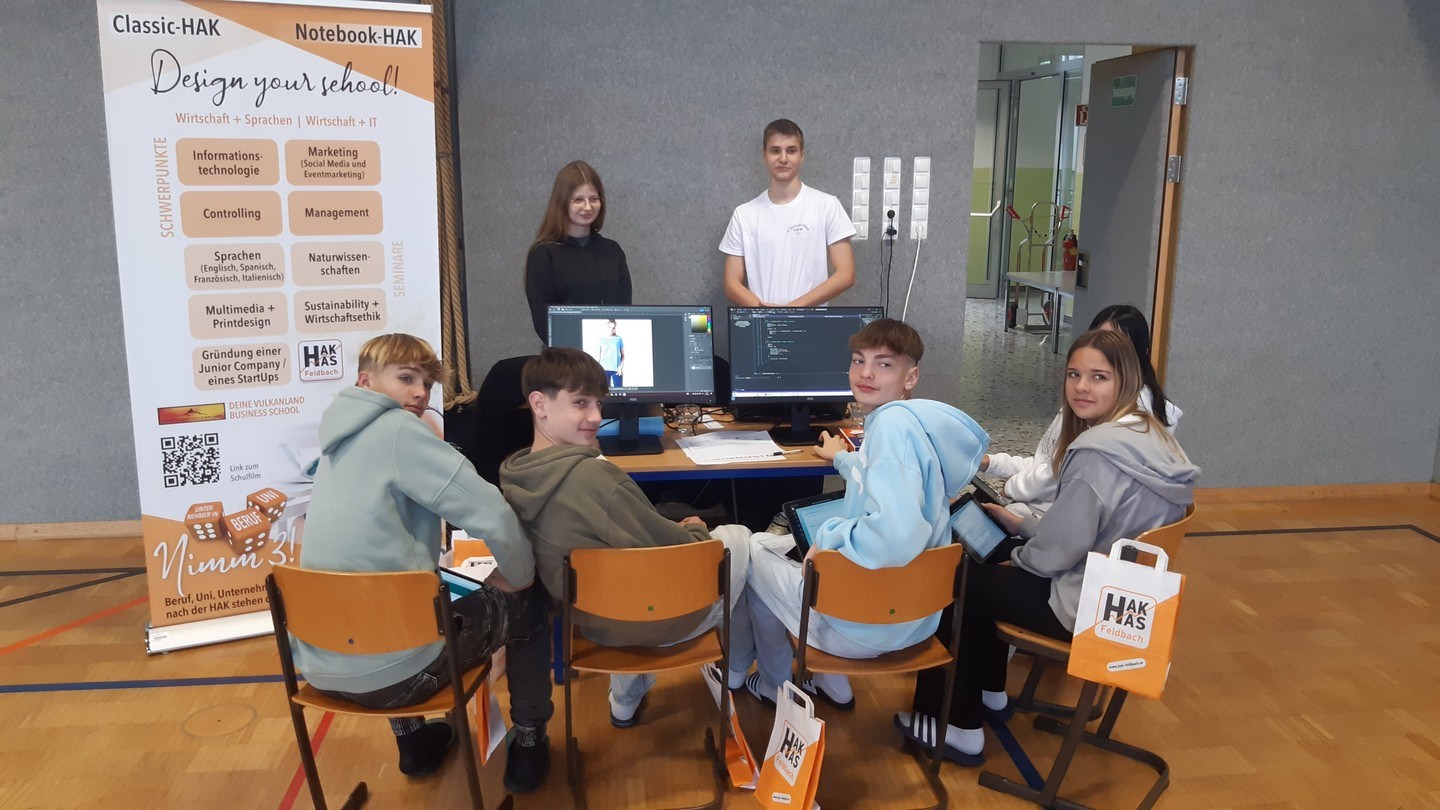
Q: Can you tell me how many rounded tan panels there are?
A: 9